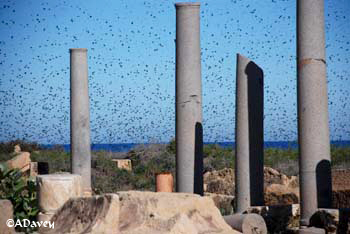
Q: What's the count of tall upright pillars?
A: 4